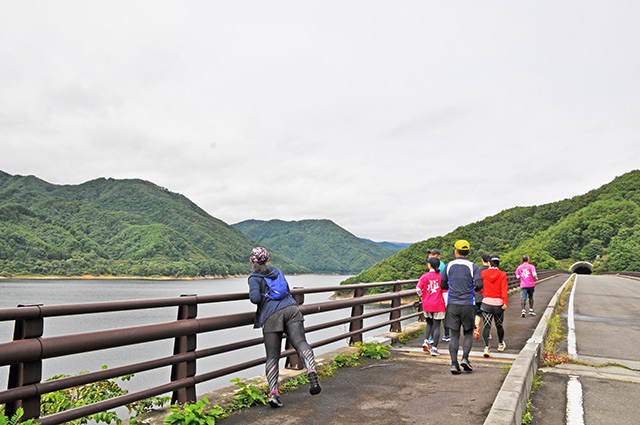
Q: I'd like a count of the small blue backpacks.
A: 1